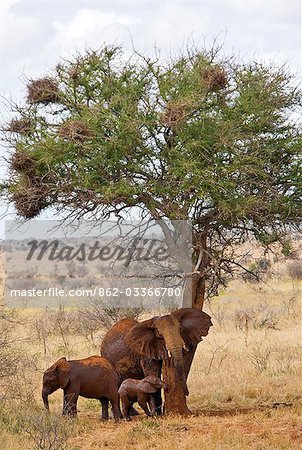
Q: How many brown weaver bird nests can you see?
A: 7